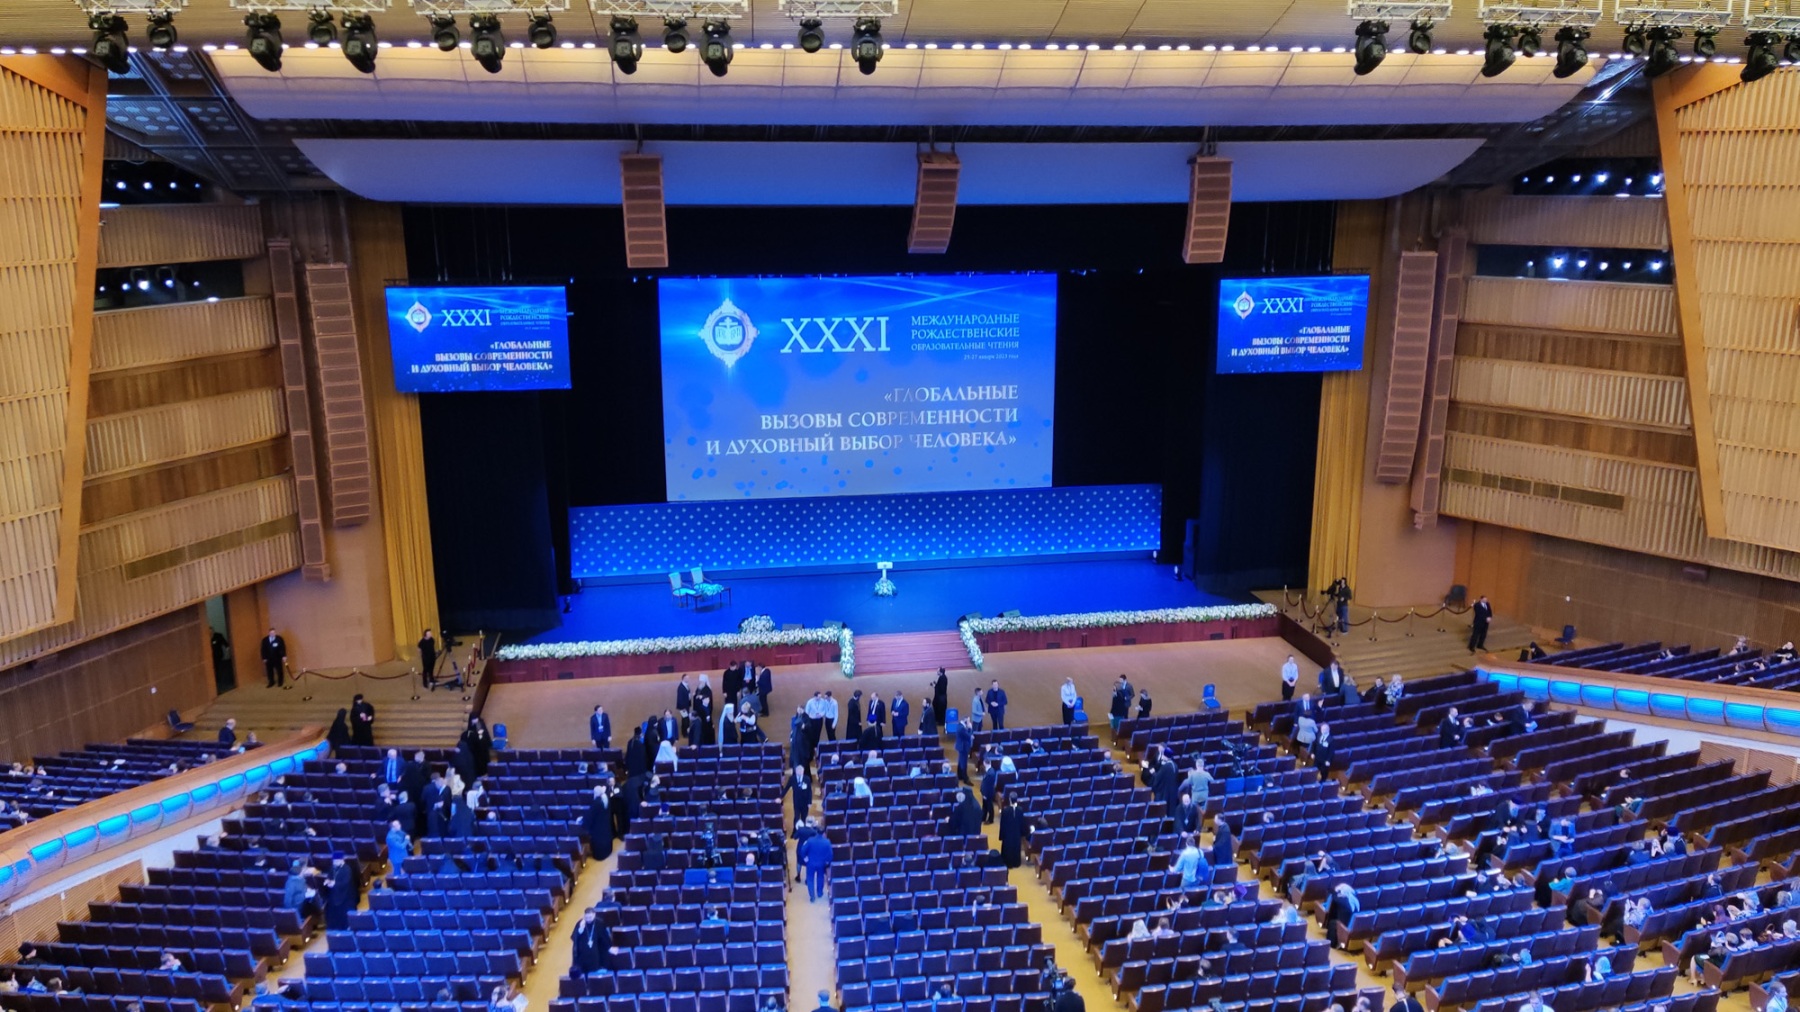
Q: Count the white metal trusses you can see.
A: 9